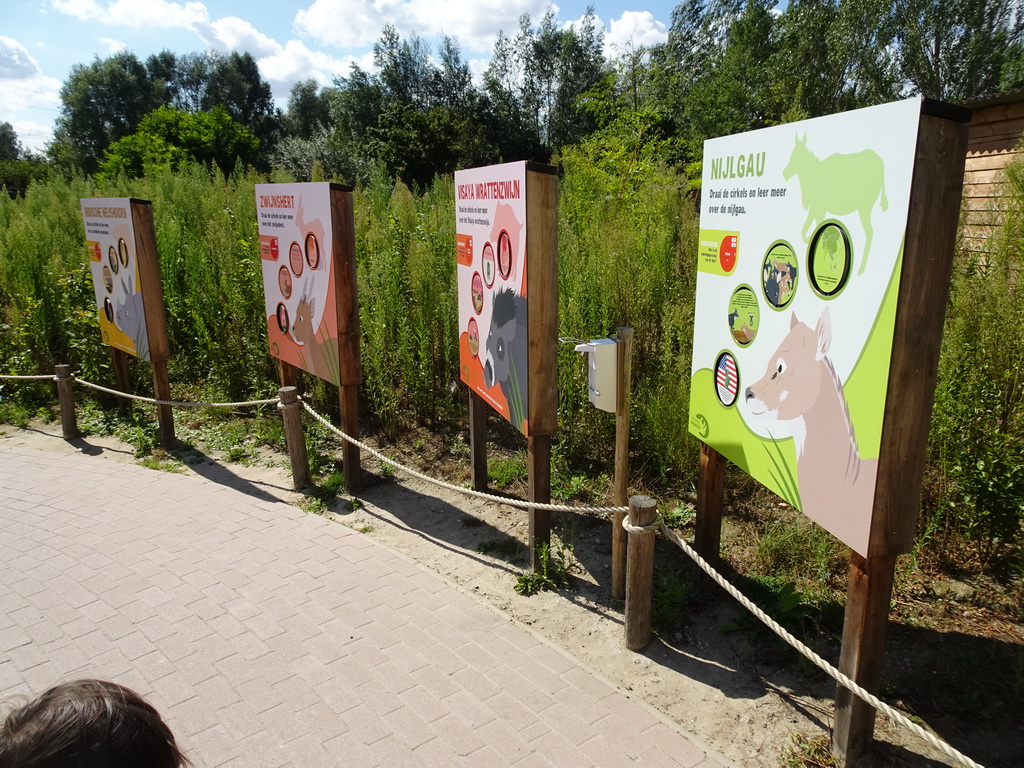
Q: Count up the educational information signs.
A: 4